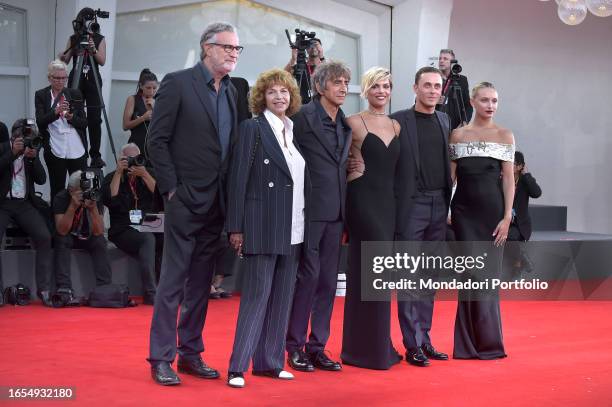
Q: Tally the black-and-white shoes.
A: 2